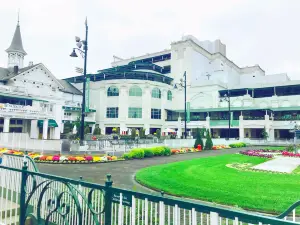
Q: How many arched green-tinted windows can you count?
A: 4